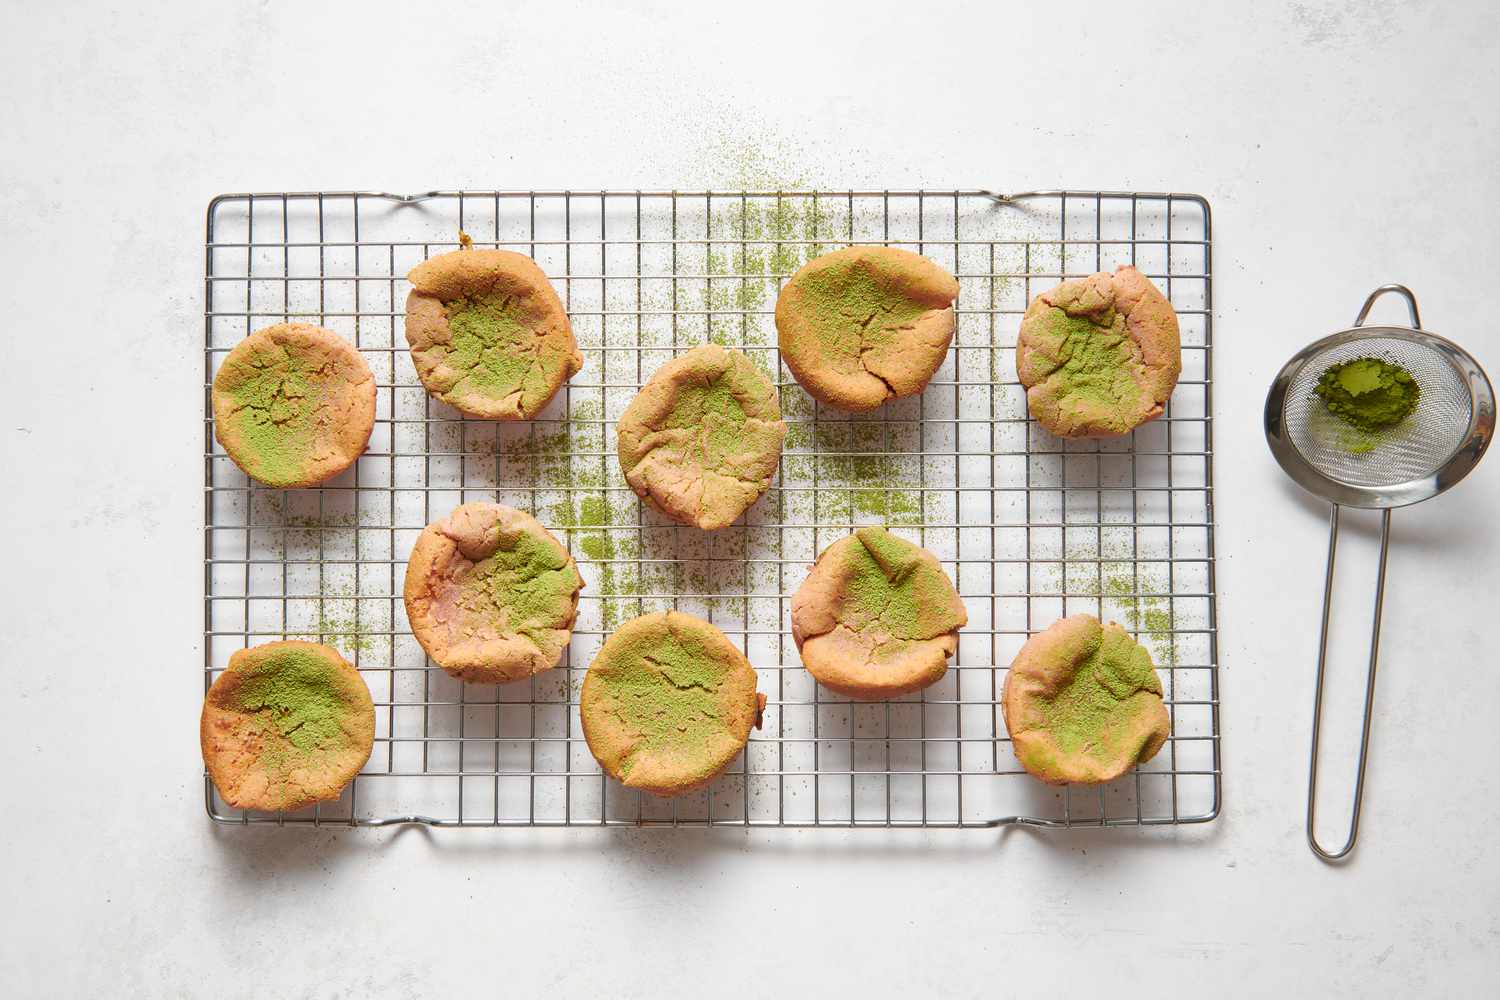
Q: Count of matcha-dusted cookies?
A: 10